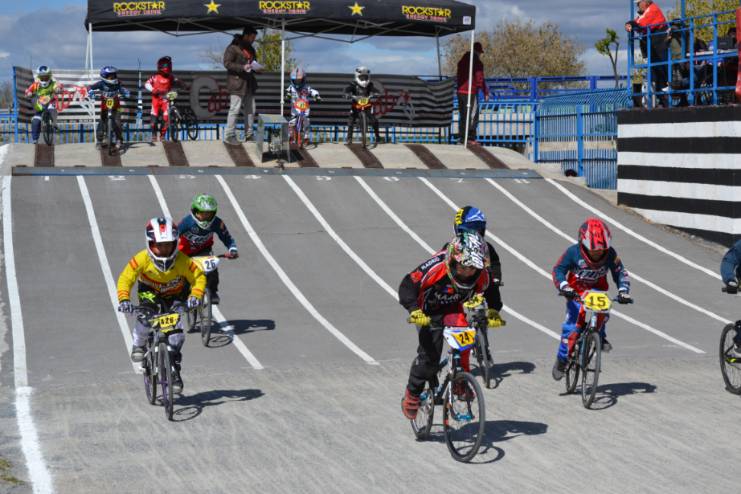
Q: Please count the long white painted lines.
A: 9